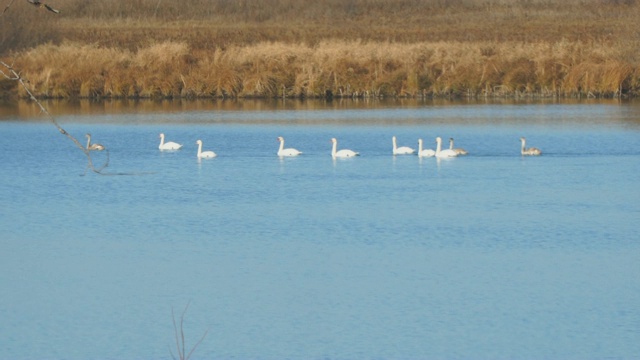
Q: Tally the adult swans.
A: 7